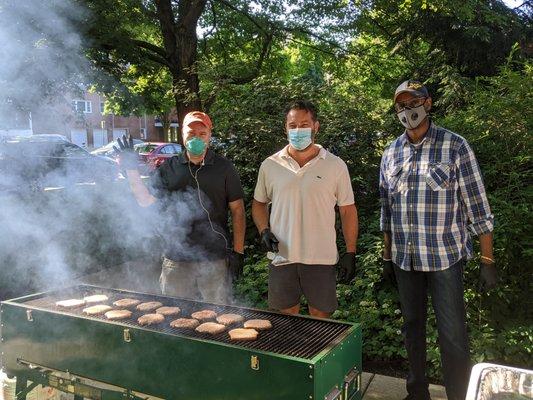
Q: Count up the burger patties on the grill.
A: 14